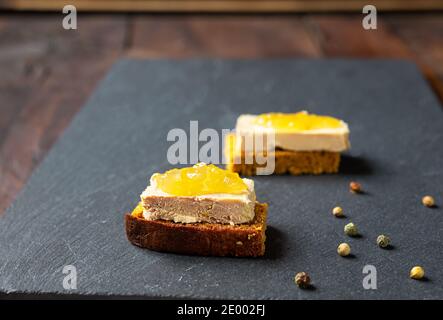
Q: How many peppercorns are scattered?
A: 8